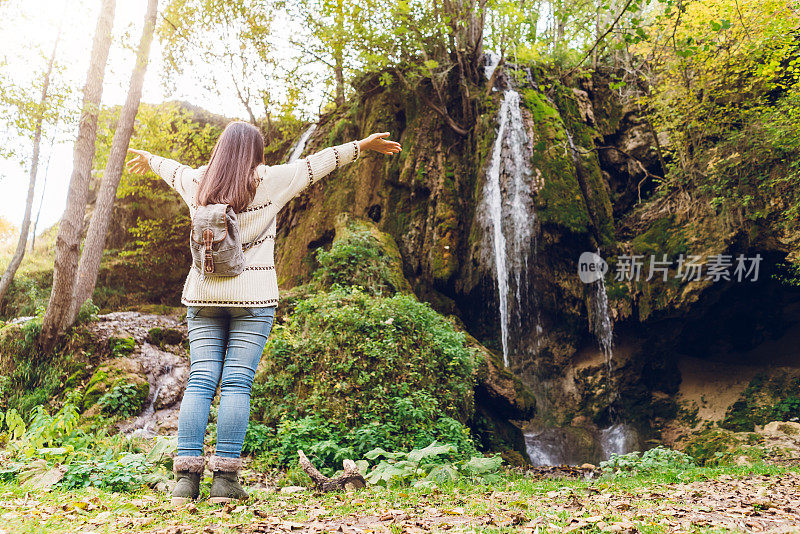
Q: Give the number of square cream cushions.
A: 0